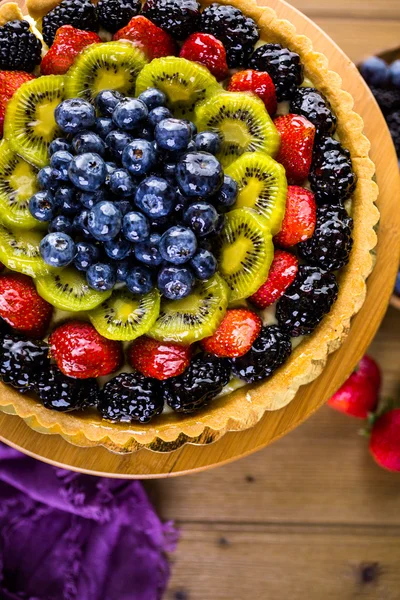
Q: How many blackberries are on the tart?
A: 15